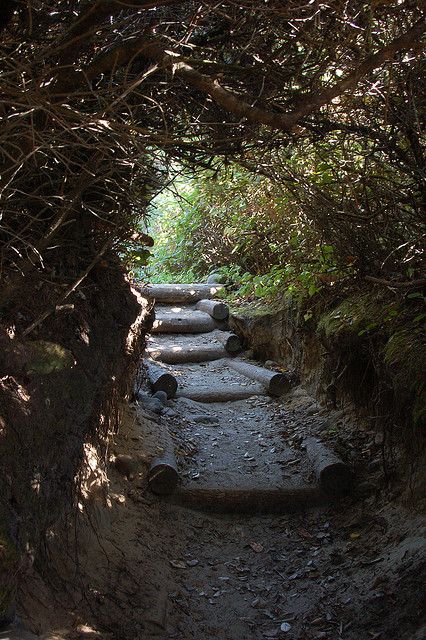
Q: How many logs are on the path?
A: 11